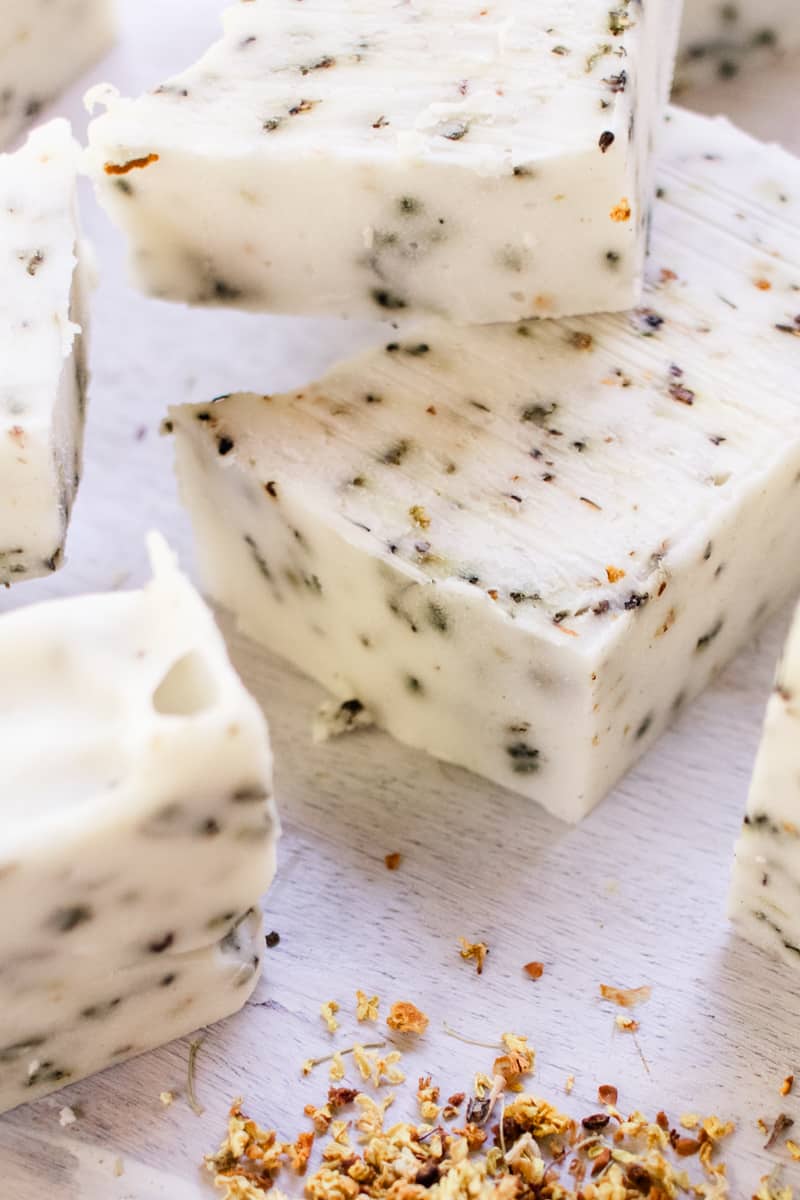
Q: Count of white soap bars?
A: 7